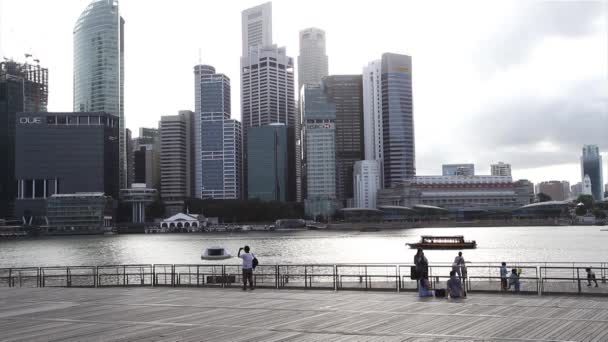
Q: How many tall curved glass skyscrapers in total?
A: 1